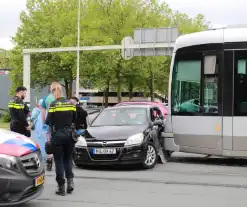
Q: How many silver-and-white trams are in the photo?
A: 1